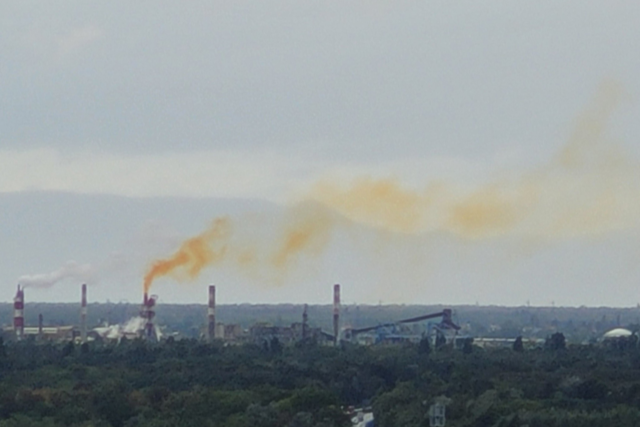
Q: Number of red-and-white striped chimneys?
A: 5